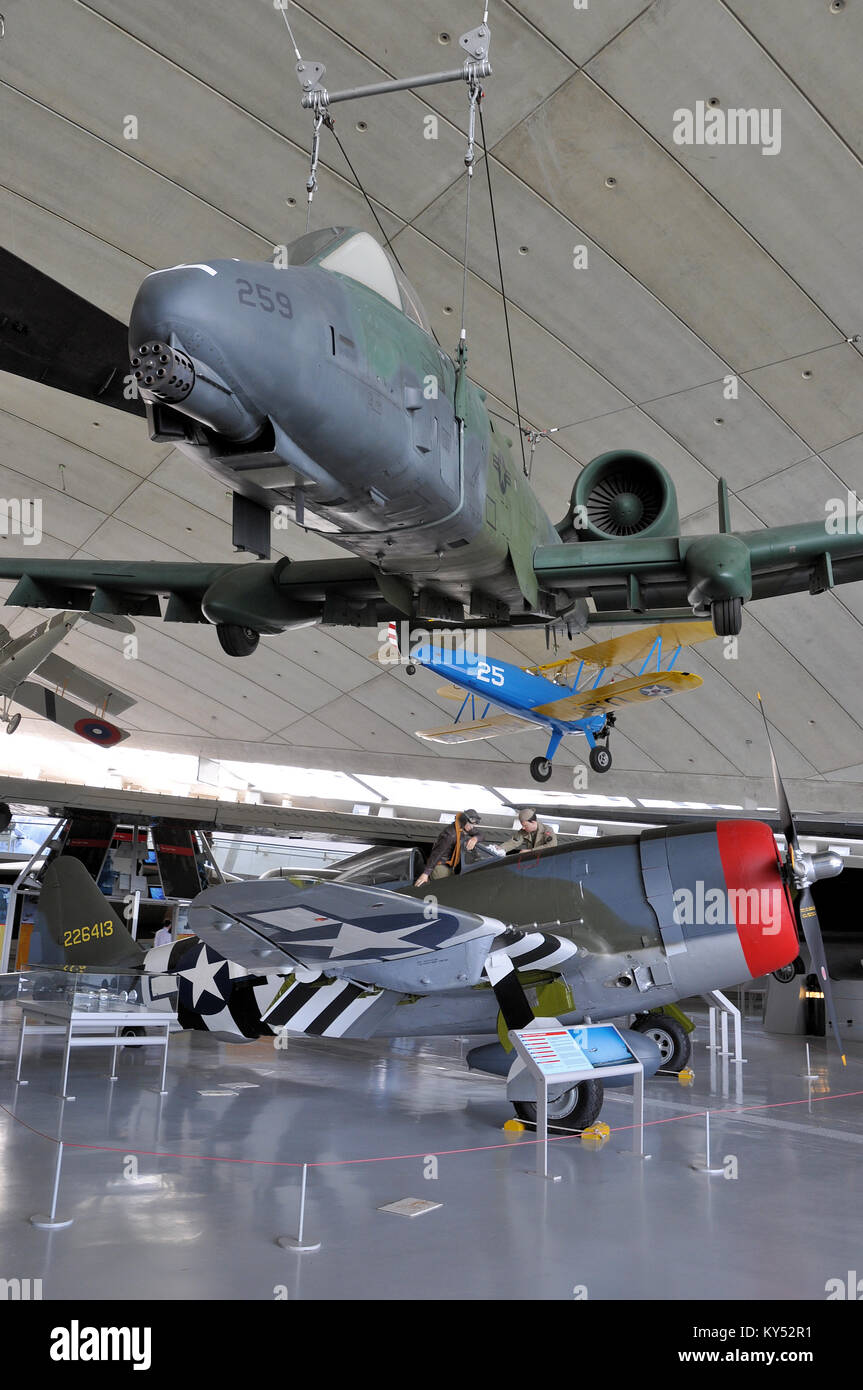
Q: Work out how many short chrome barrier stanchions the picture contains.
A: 4